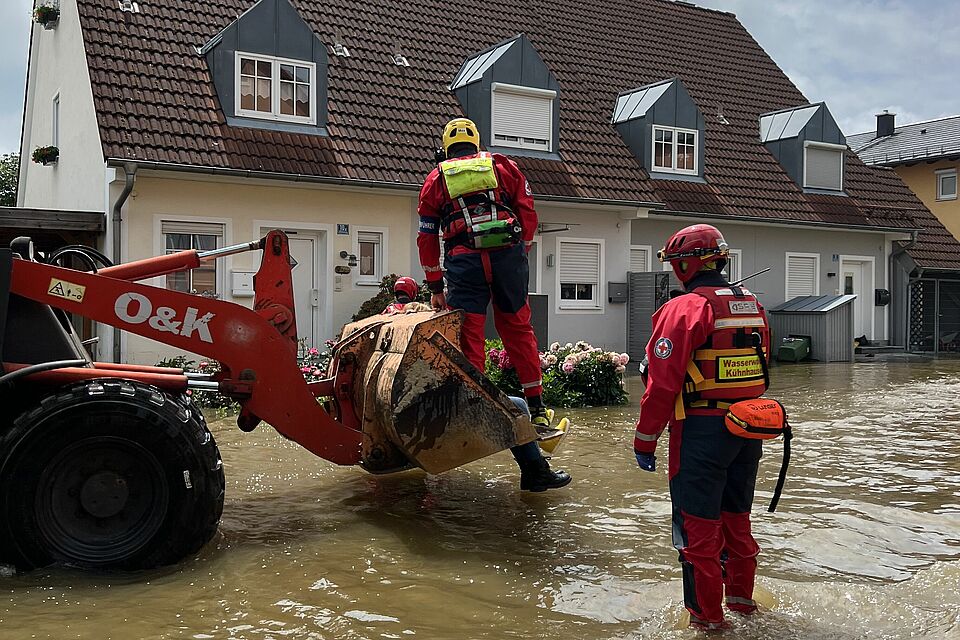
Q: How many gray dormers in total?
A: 4